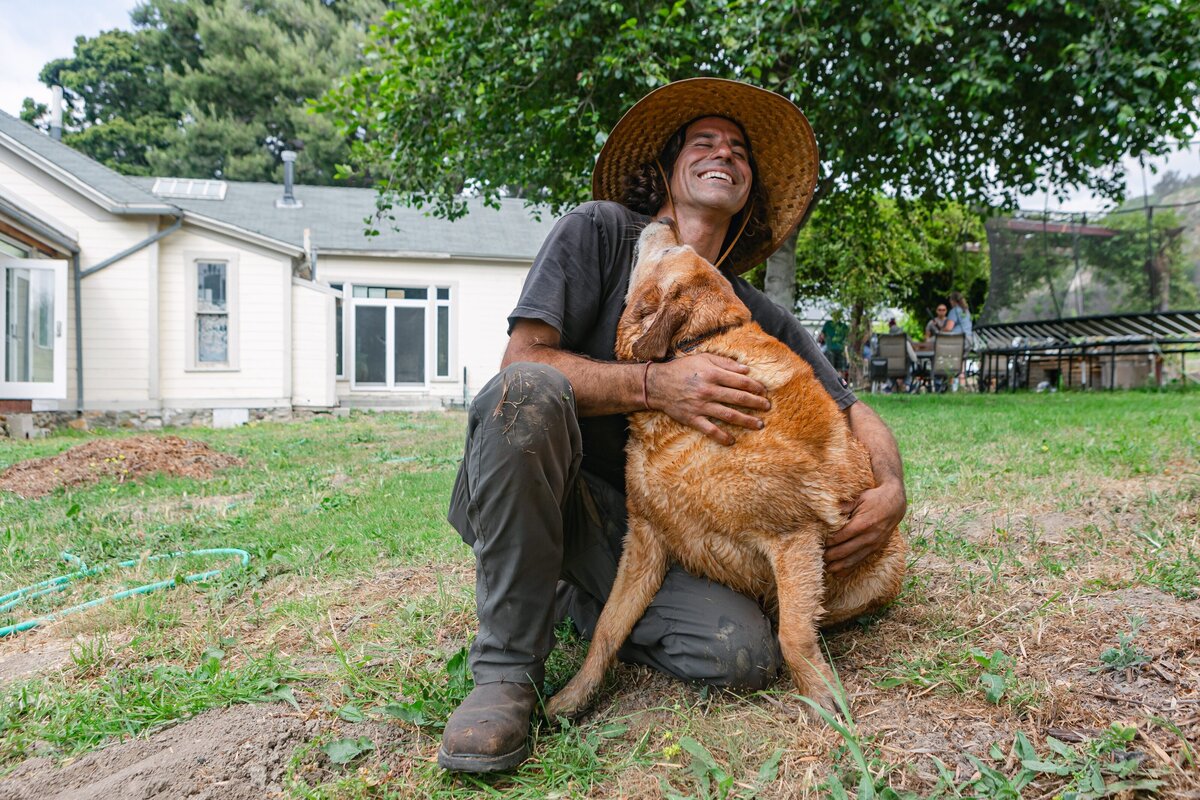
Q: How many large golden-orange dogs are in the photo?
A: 1